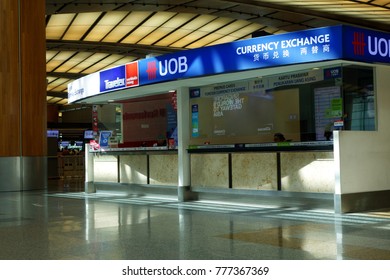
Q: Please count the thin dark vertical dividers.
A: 4